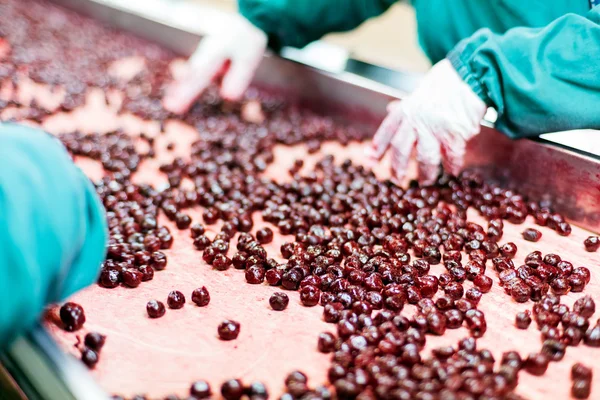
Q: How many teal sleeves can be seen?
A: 3